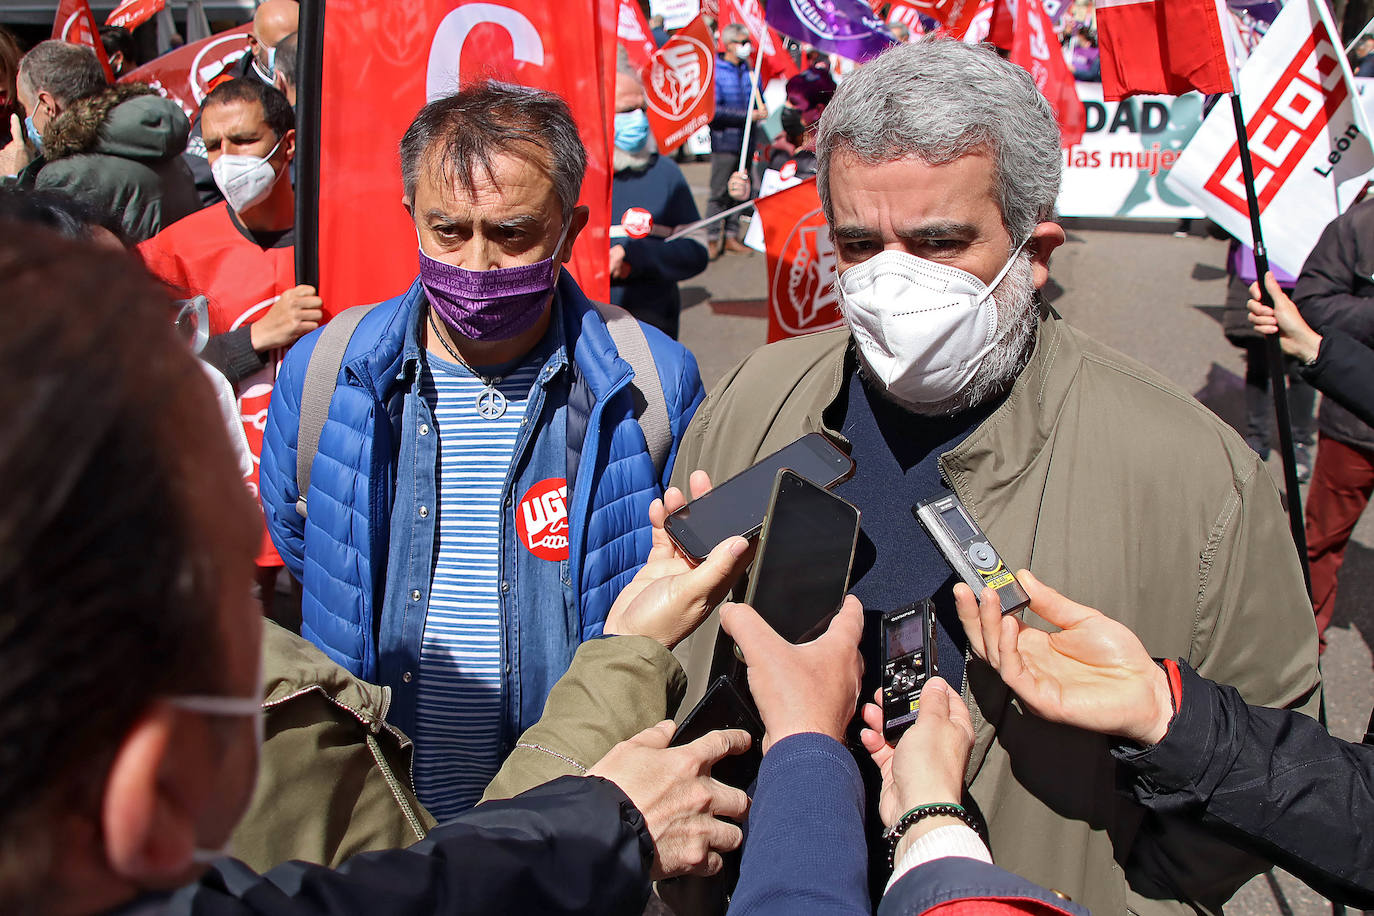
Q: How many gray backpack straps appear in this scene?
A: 2